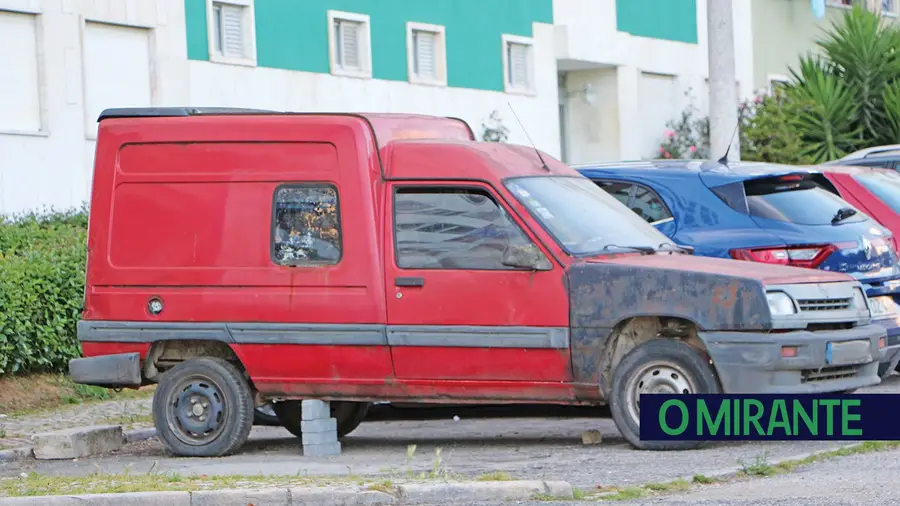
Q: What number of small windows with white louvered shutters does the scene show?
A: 4